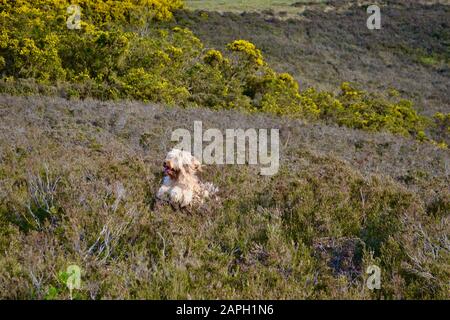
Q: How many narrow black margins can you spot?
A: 1